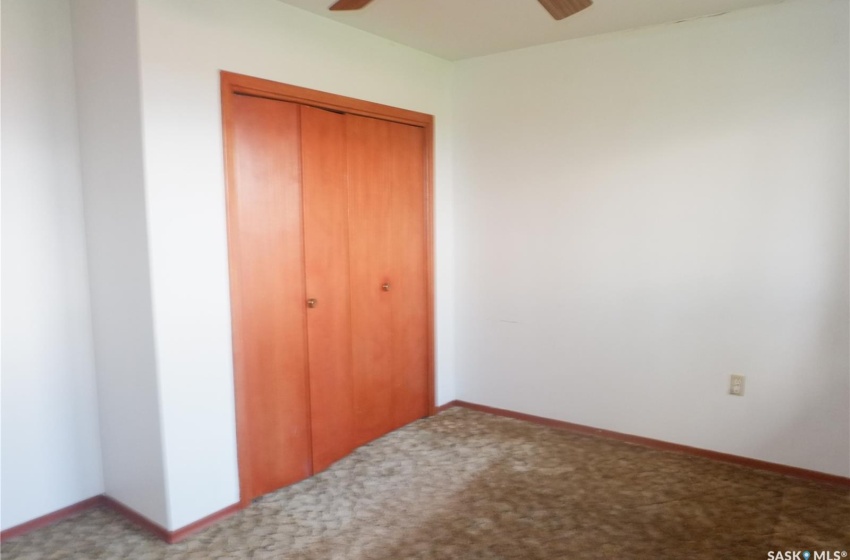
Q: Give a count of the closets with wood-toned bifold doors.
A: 1